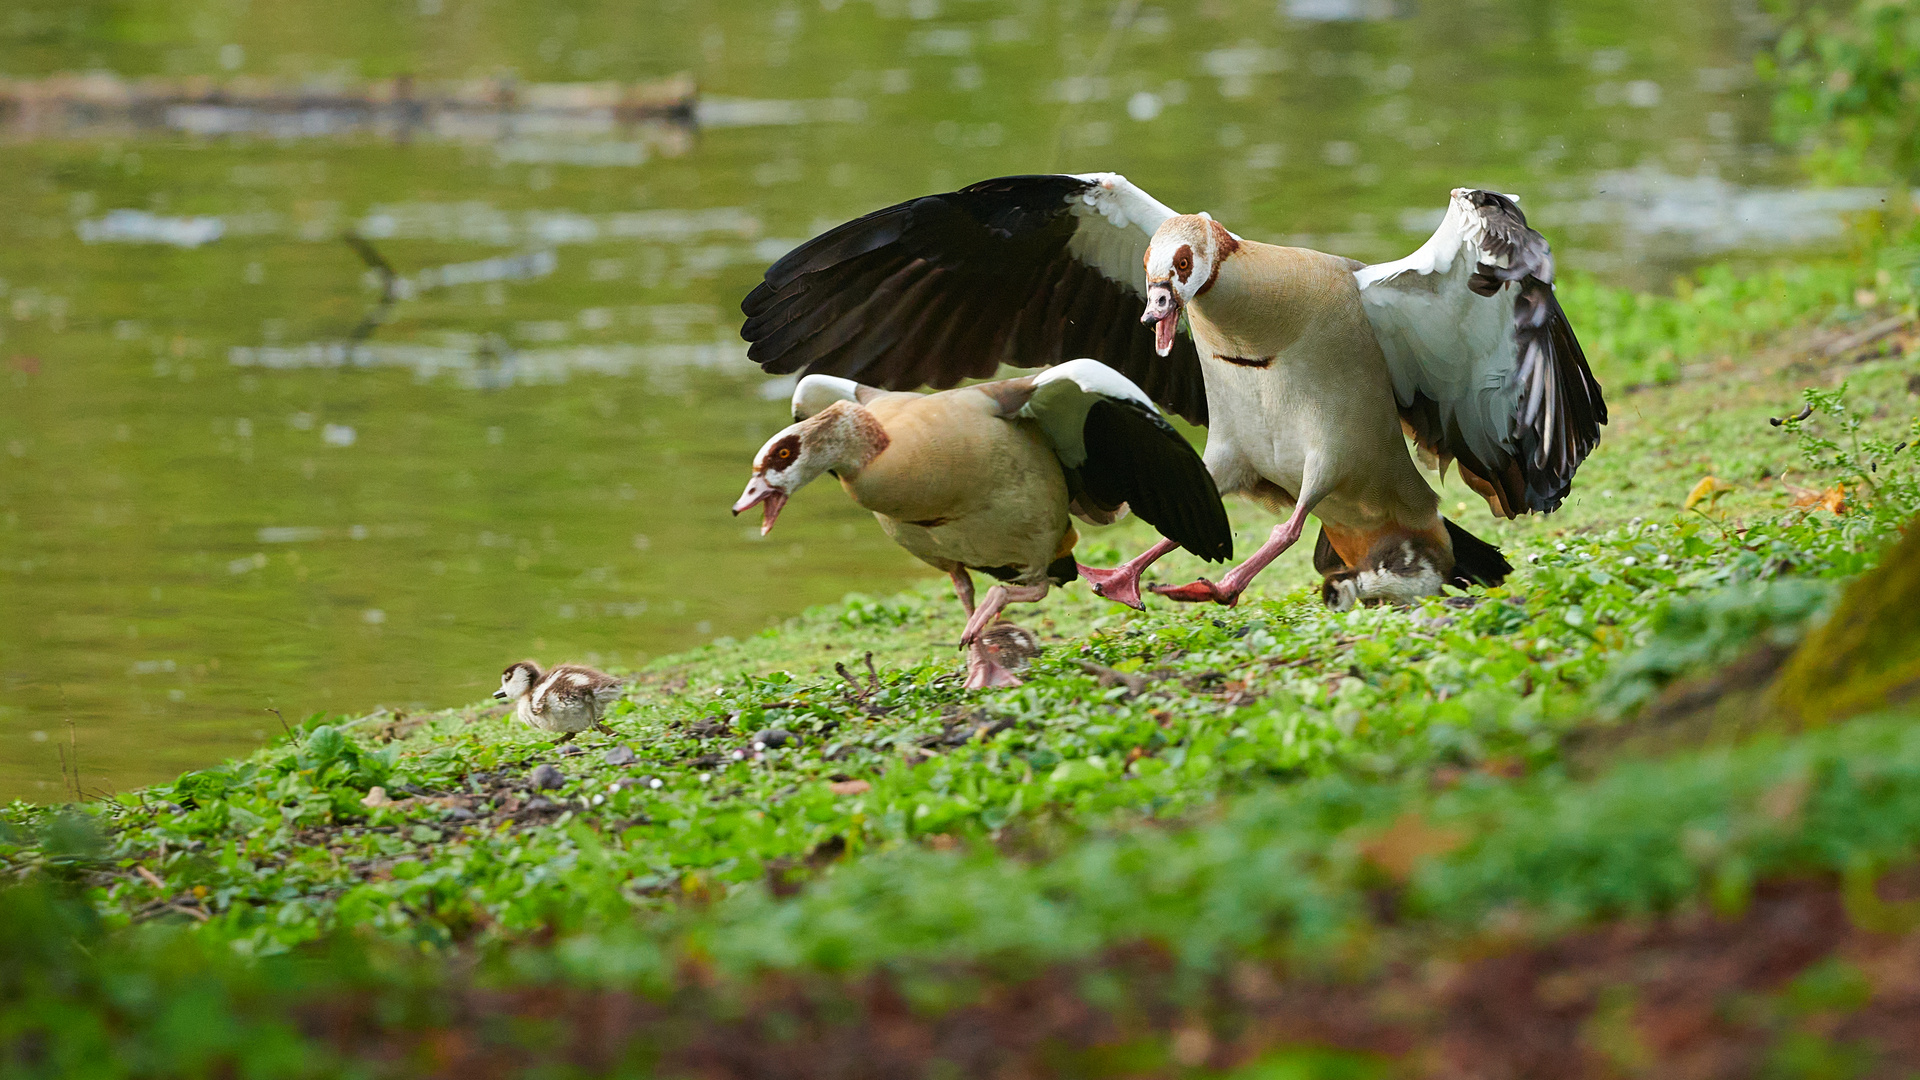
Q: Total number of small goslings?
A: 3